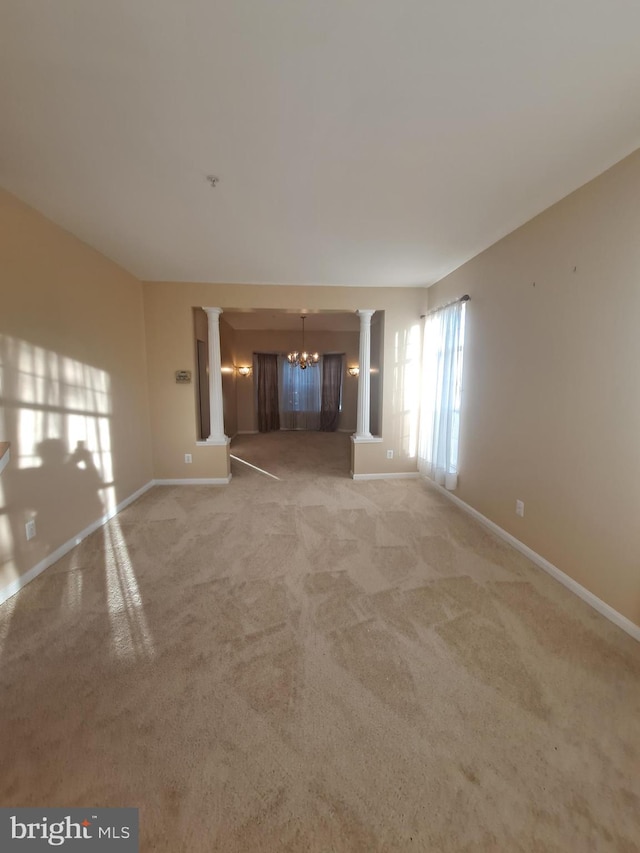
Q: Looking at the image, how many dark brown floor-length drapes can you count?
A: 2